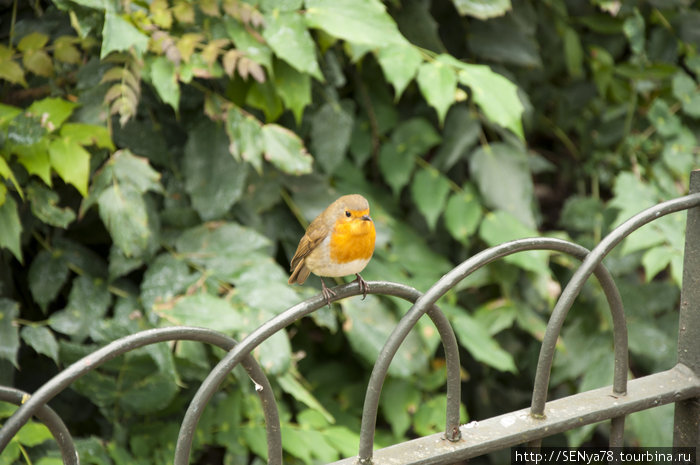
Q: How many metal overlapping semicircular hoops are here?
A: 5